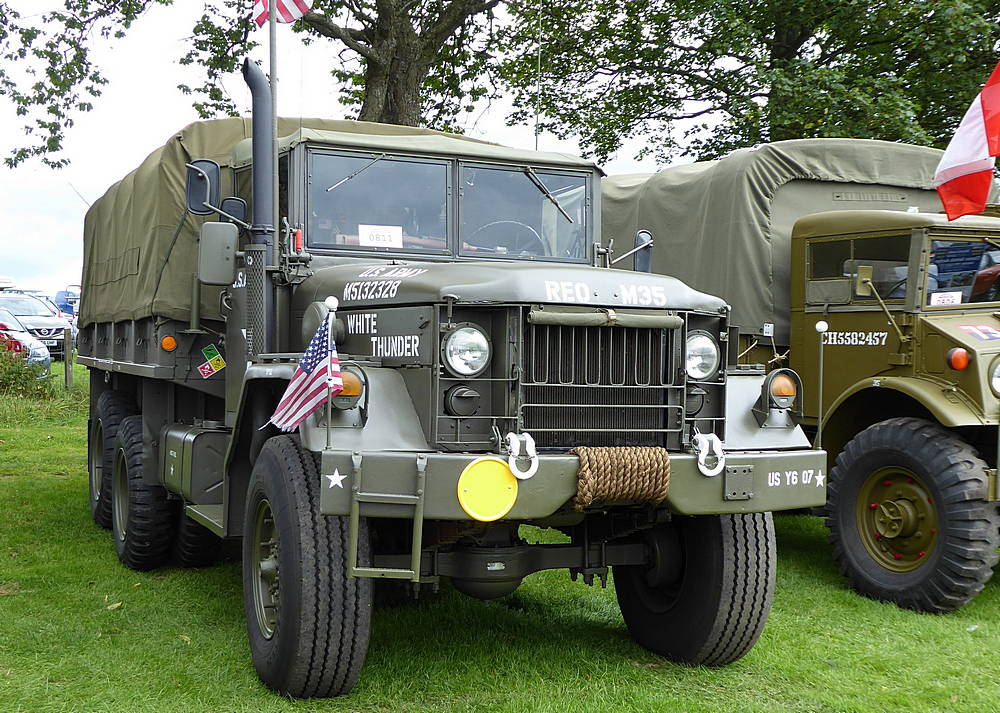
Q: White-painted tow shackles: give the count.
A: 2